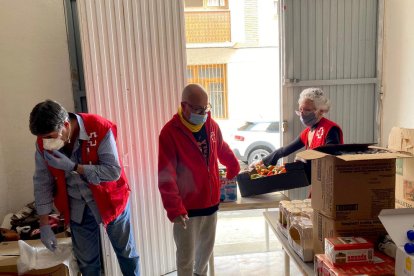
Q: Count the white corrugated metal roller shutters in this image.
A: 1